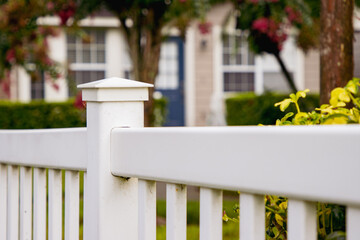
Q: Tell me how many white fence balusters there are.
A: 12